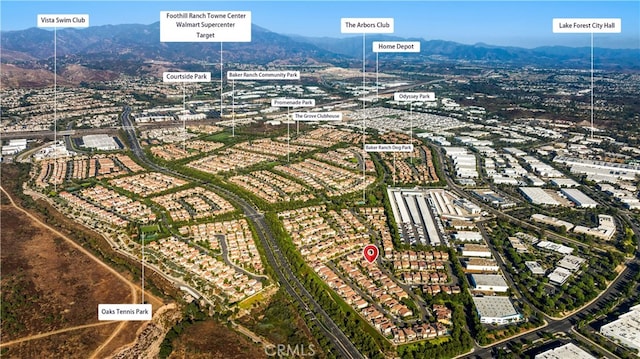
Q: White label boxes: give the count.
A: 12